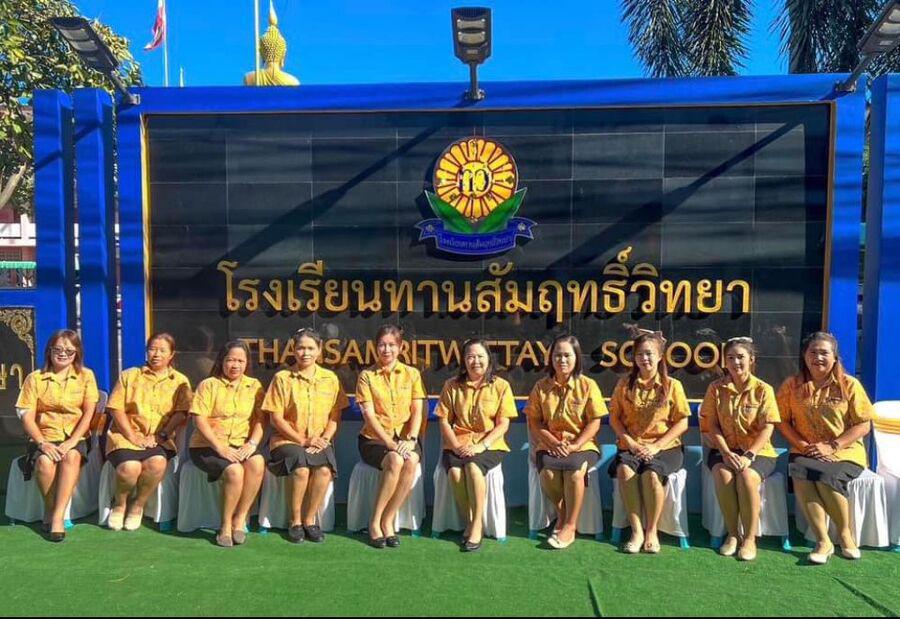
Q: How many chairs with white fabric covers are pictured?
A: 11